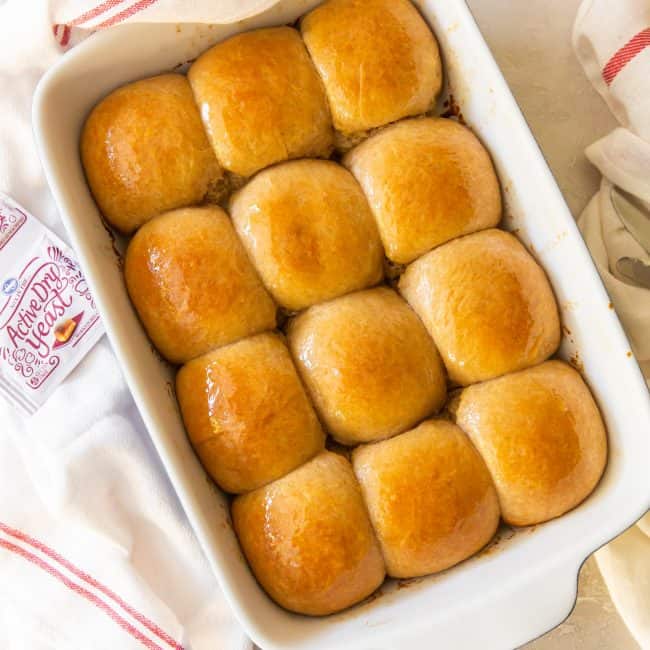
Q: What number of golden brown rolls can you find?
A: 12